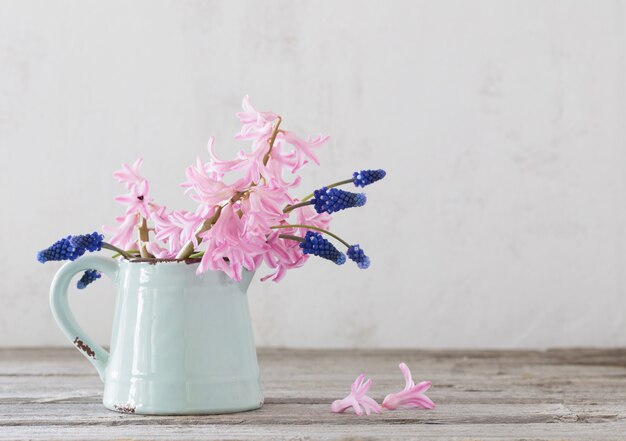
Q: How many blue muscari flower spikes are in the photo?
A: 7